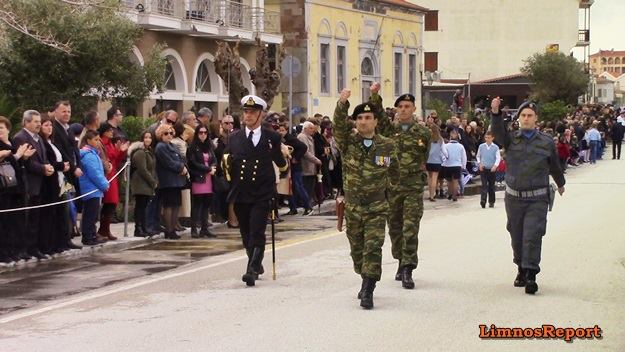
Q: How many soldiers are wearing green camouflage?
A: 2